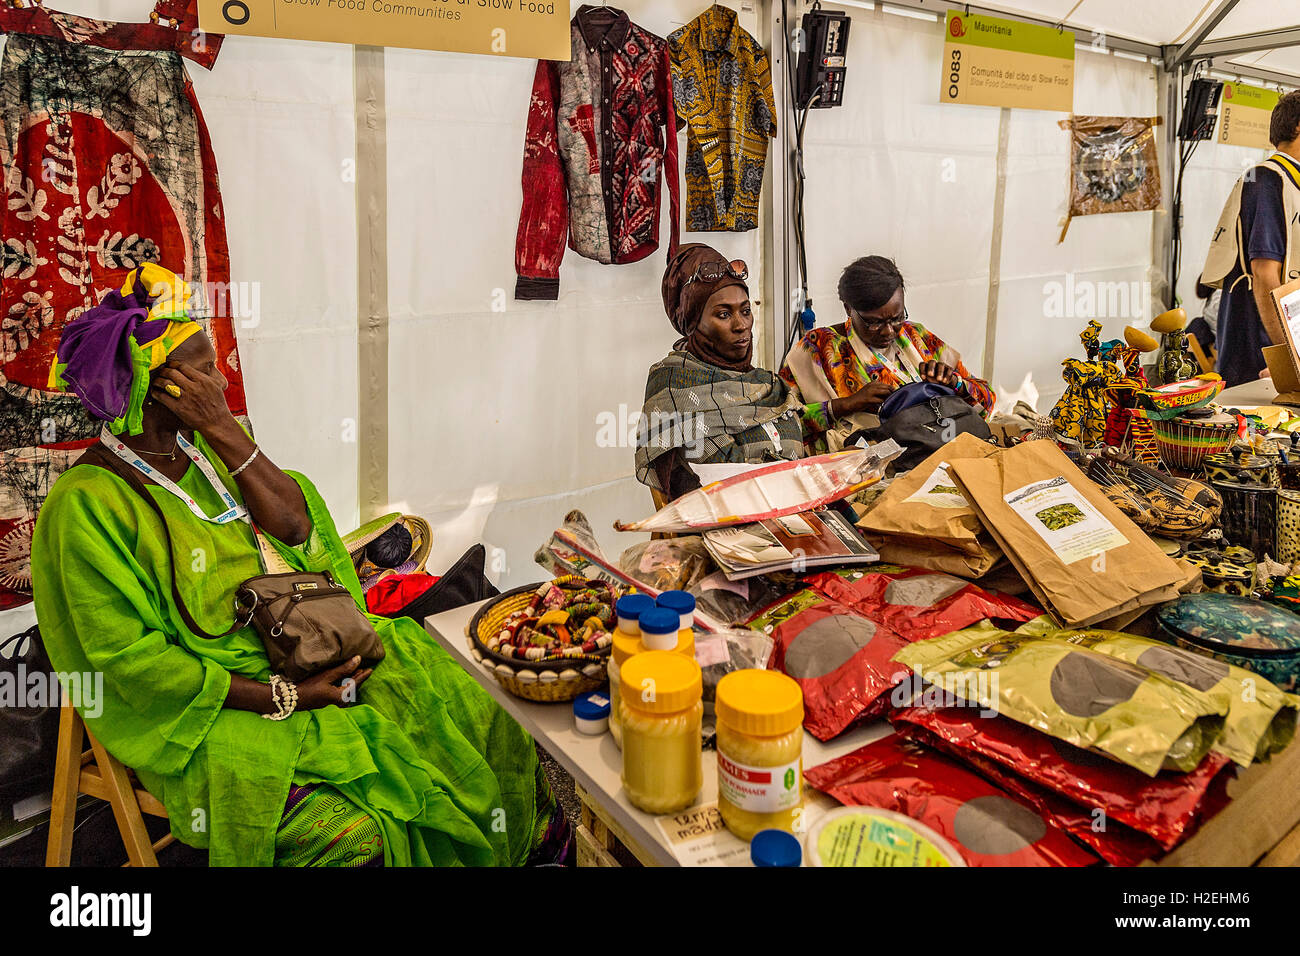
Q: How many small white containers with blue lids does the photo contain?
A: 5